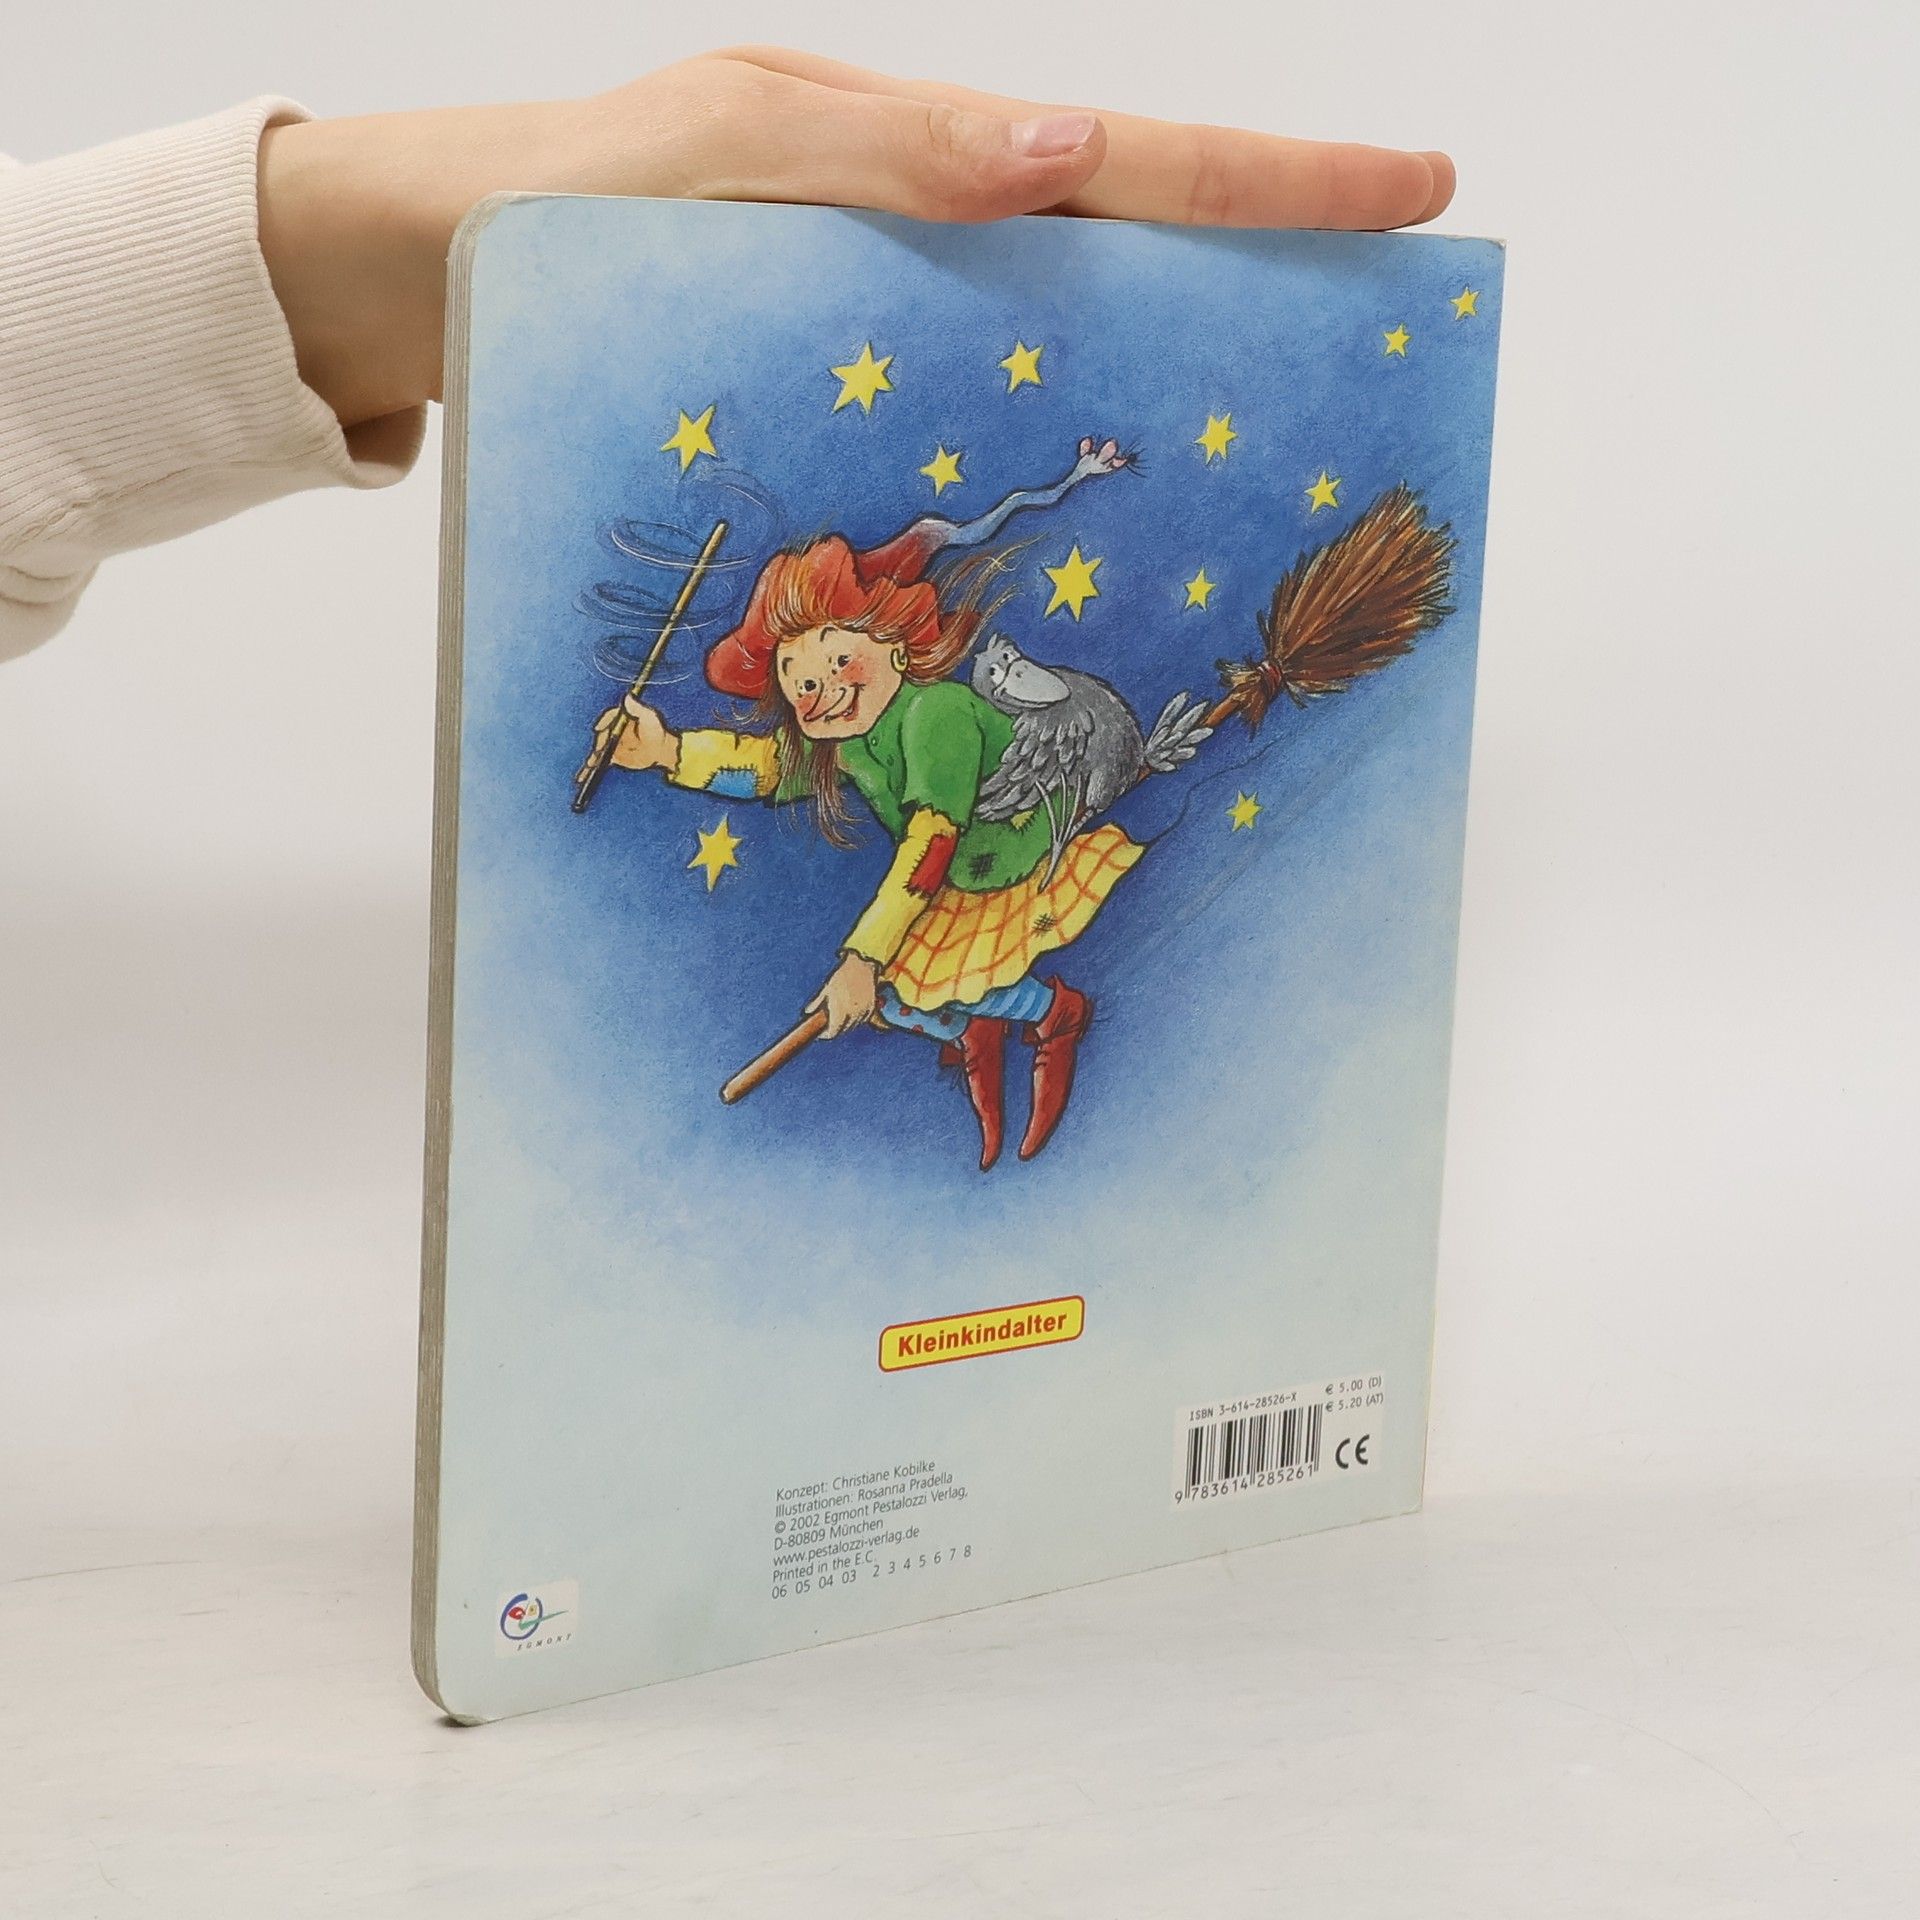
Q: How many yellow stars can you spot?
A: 12